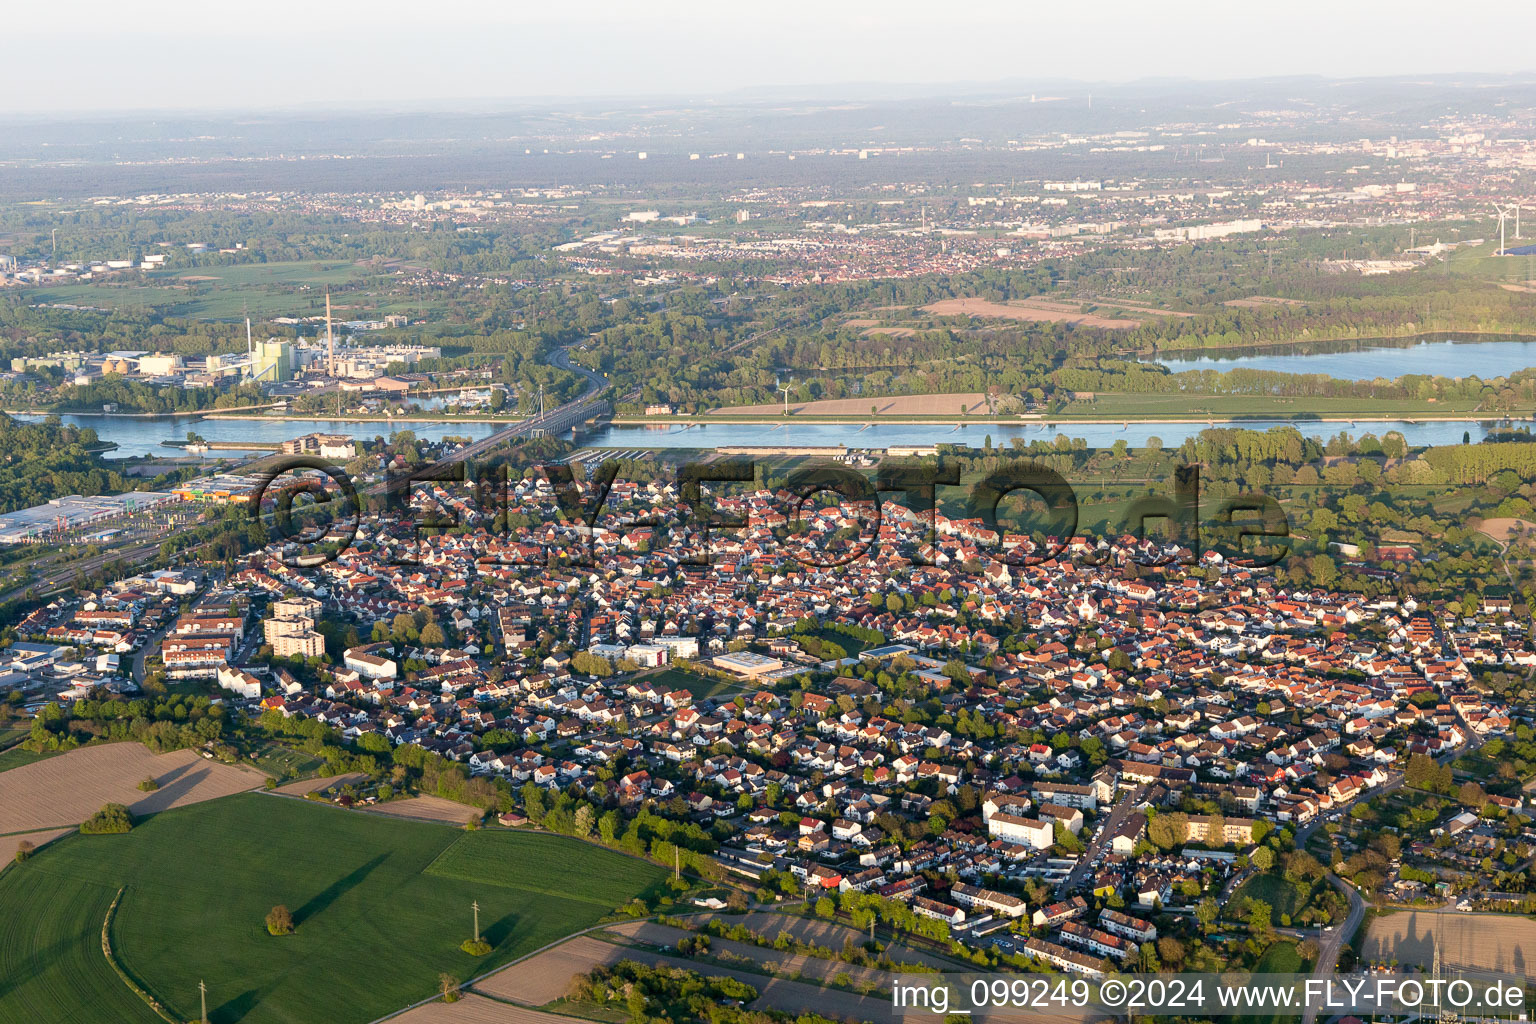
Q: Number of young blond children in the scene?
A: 0